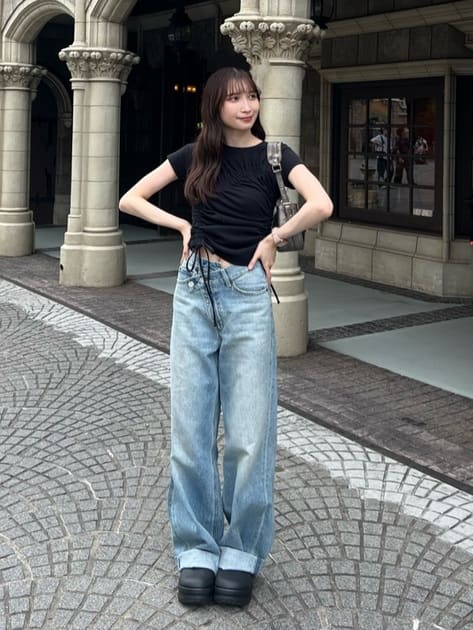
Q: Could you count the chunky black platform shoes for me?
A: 2